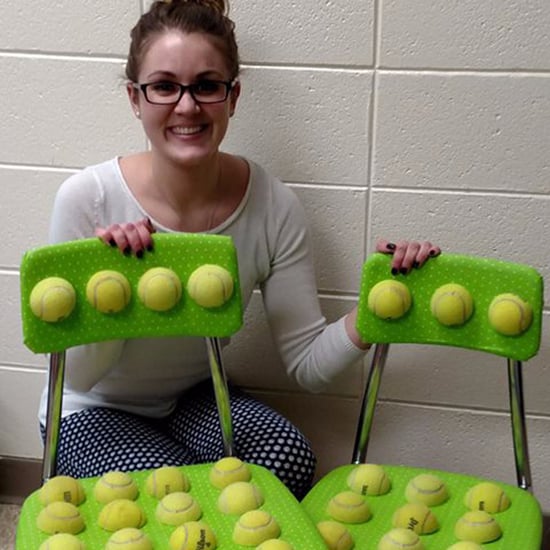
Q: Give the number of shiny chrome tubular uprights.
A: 4